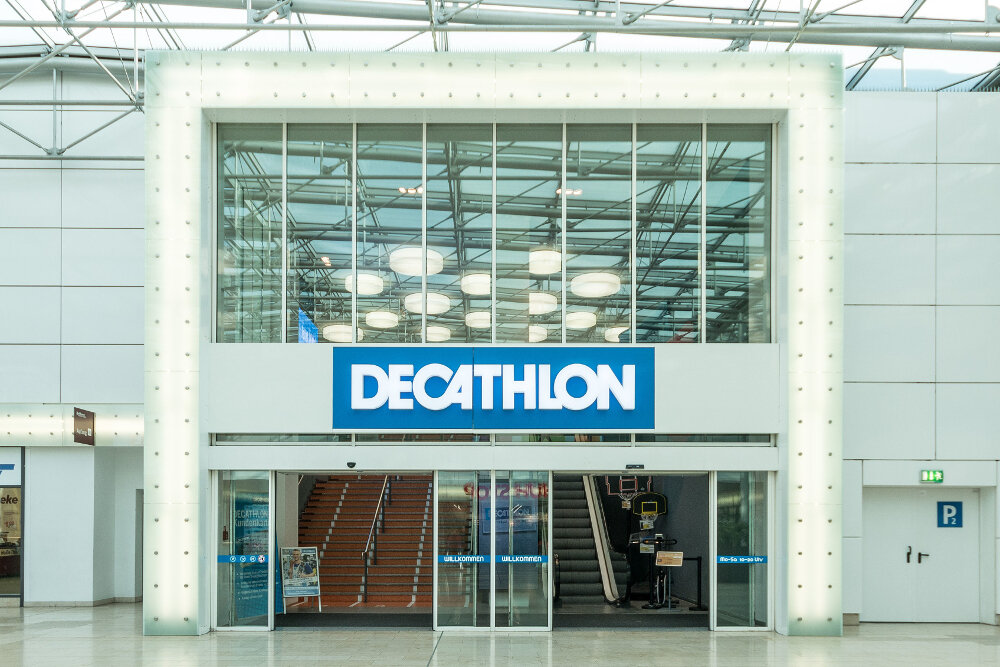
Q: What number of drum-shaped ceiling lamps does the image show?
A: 14